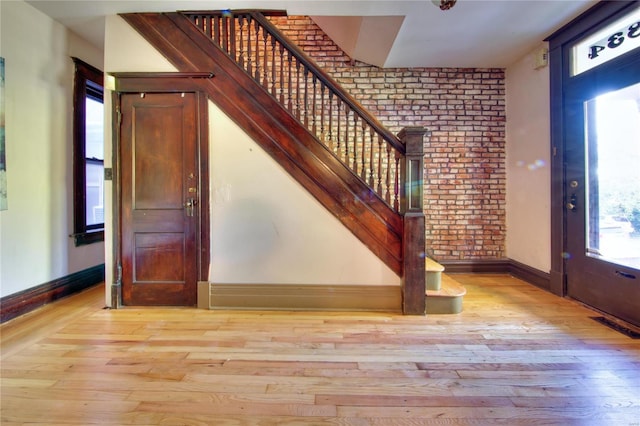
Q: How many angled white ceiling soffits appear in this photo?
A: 1